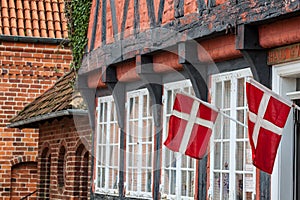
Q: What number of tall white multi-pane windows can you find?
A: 4